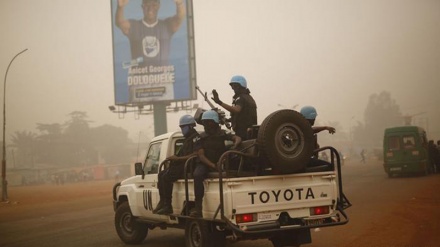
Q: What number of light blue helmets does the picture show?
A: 4